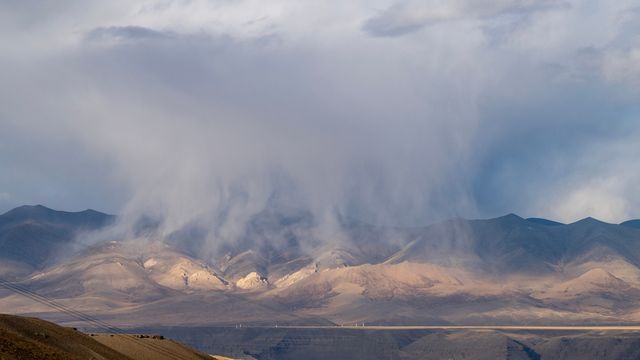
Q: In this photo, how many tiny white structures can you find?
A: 6